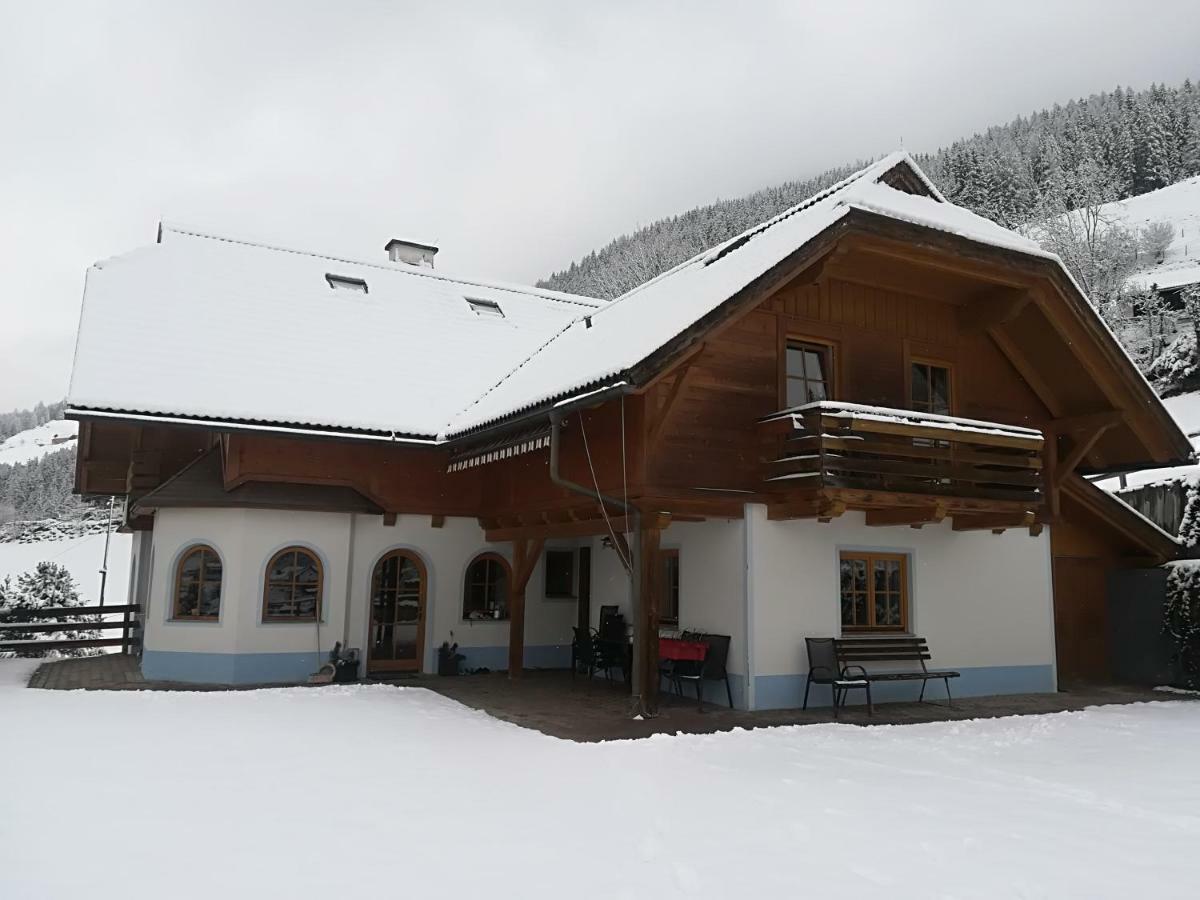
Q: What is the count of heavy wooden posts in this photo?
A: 2